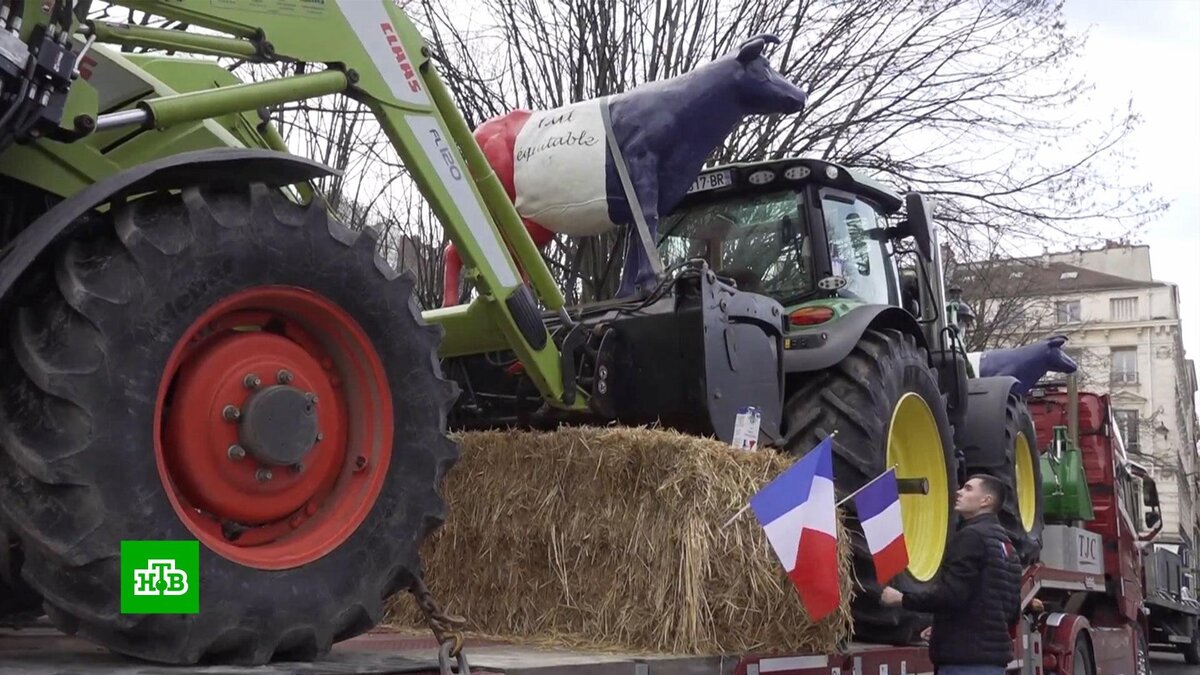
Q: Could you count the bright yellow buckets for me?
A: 0